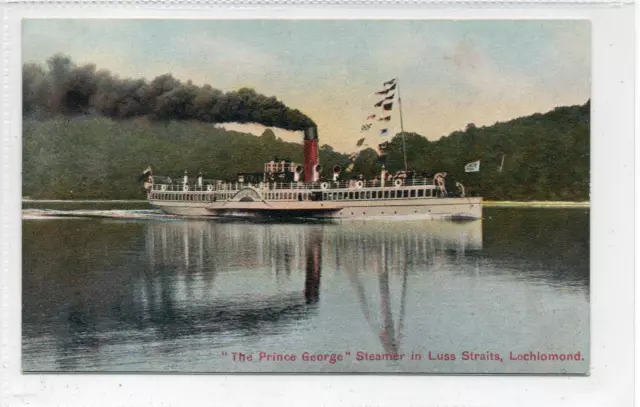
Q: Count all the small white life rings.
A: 6